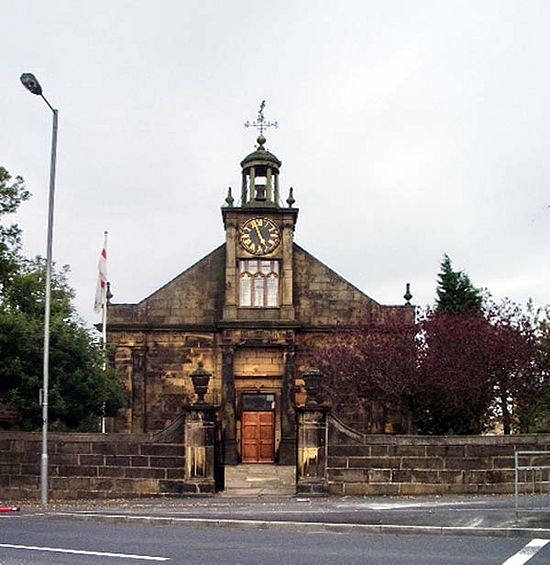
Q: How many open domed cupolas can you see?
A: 1